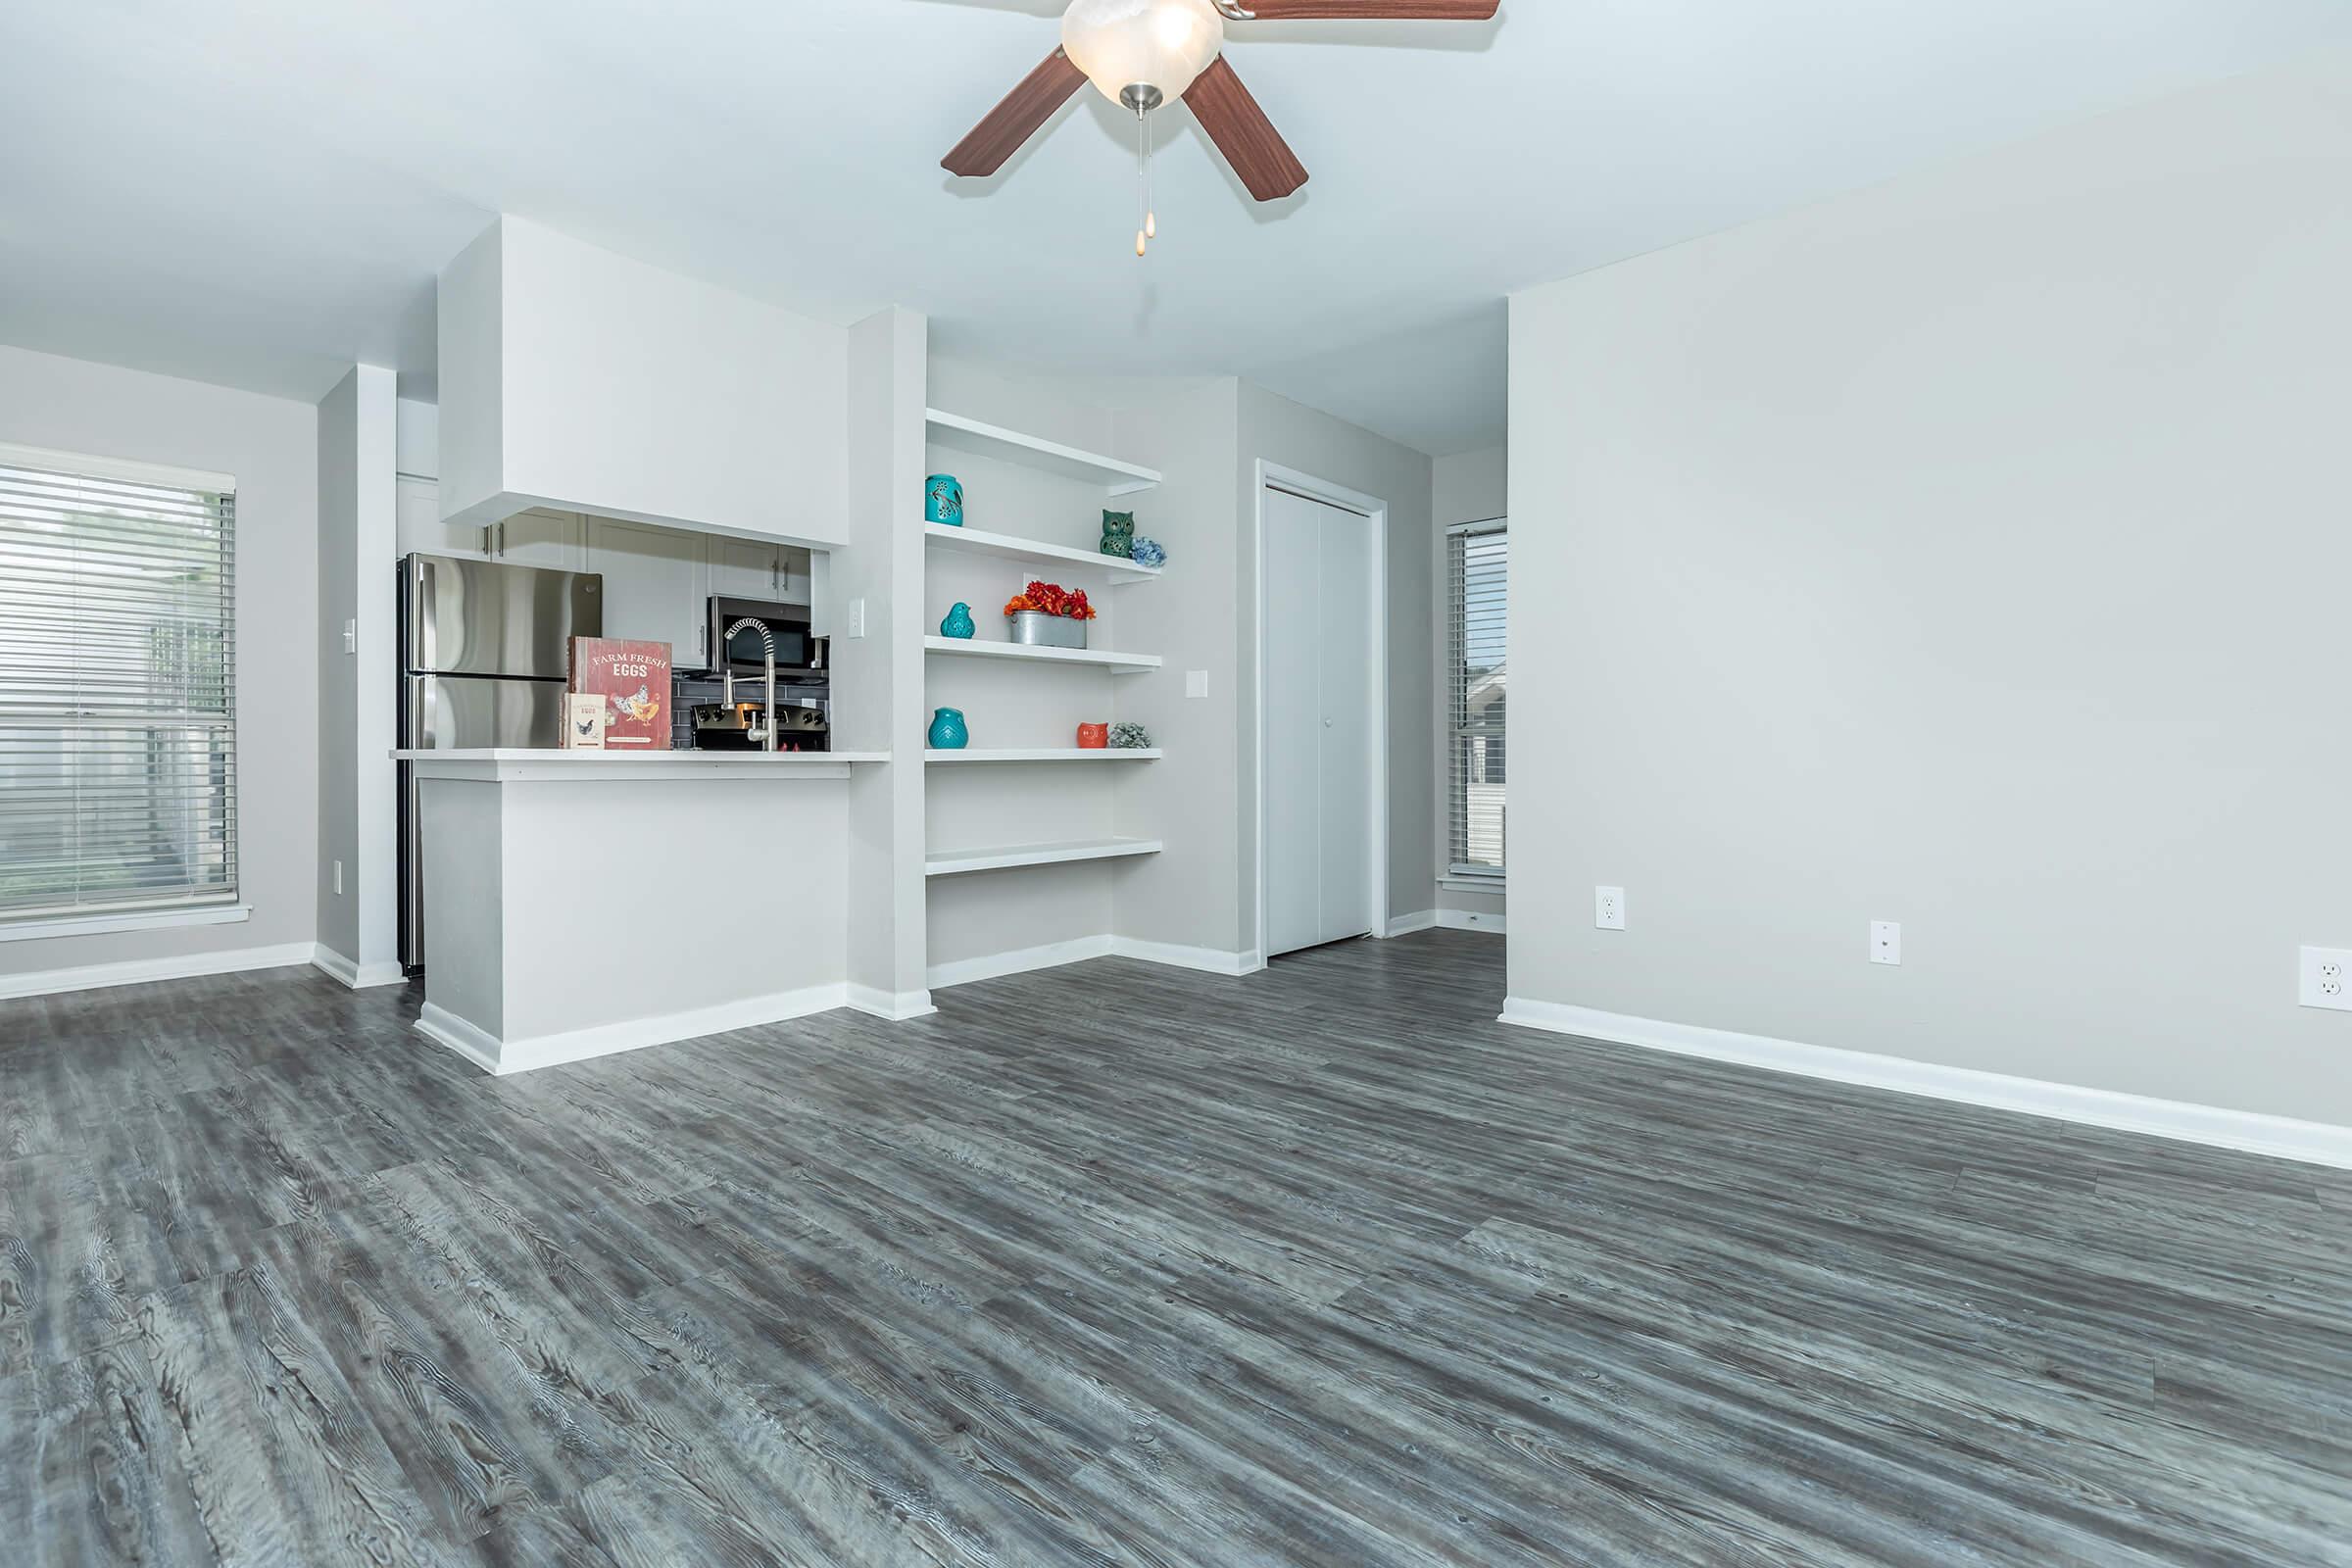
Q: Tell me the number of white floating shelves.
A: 5